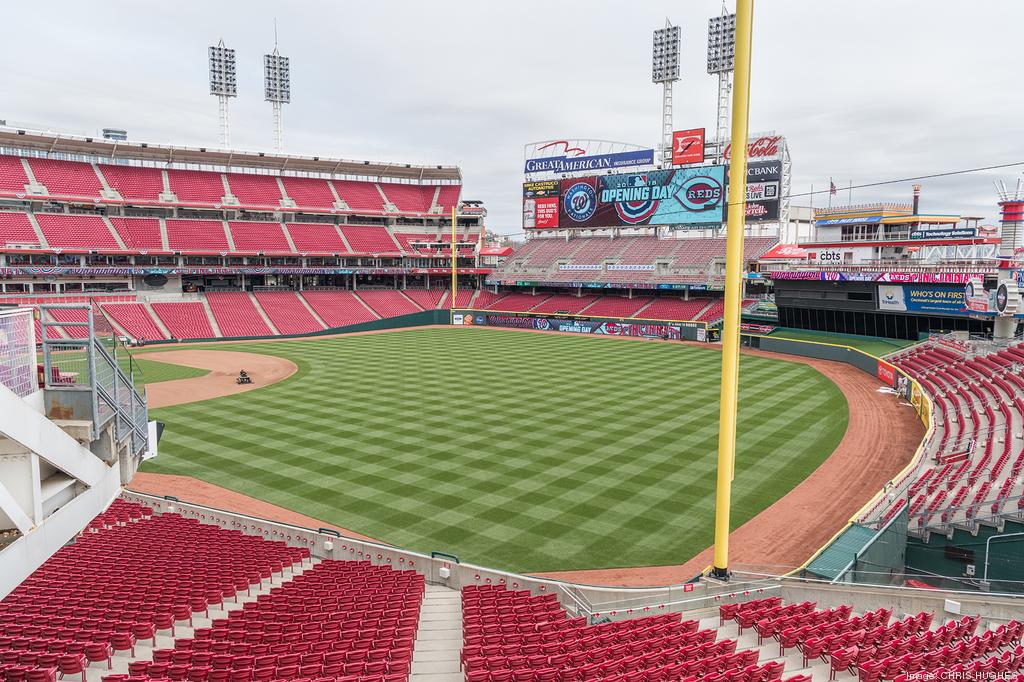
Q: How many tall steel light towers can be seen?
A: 4